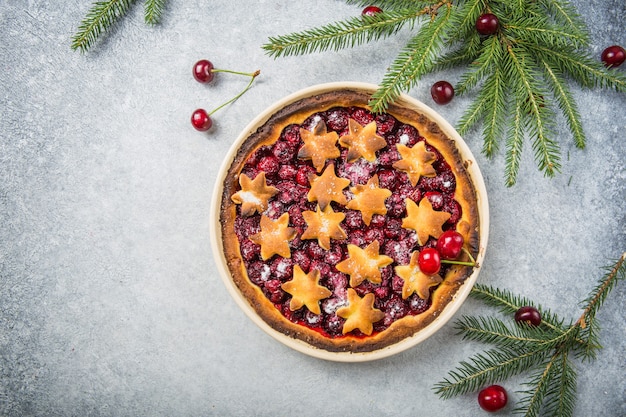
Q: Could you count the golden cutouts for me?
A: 13